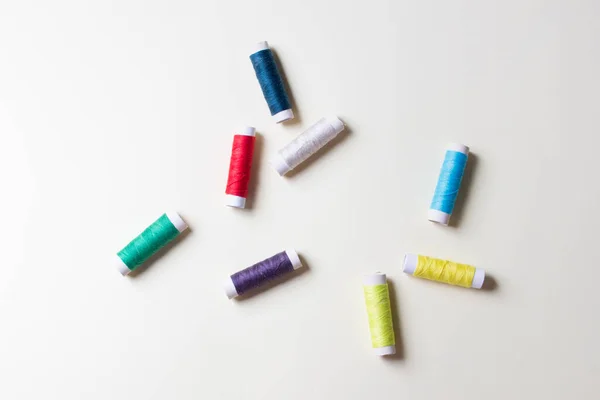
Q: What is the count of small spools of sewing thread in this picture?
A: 8